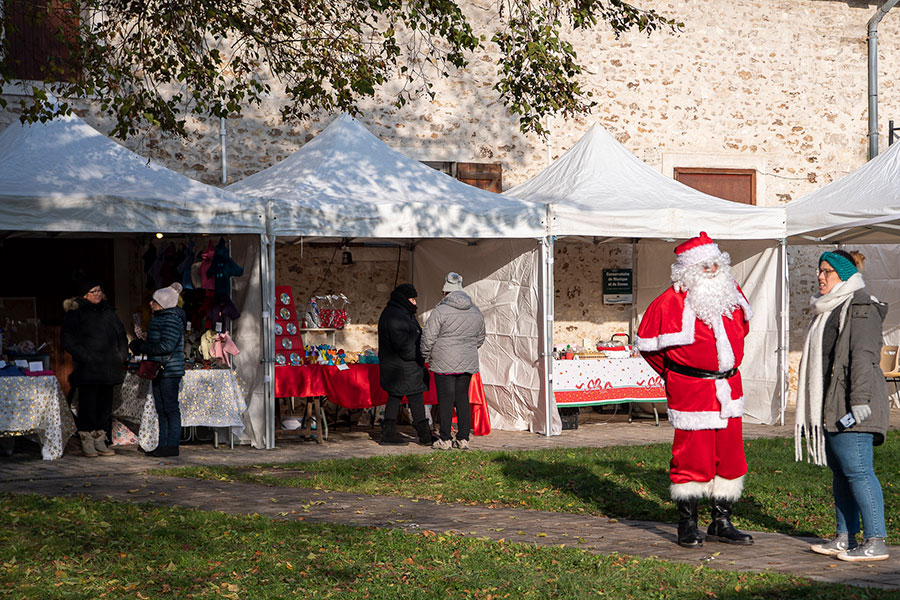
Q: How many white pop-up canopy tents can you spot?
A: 4